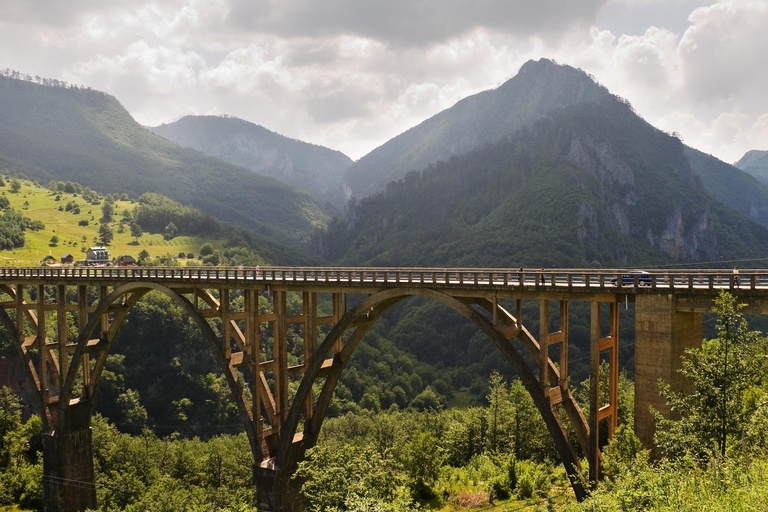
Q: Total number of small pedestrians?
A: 5